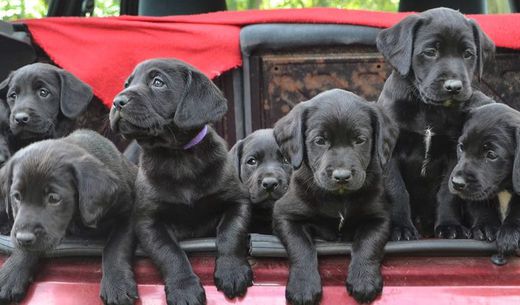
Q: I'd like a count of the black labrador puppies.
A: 7